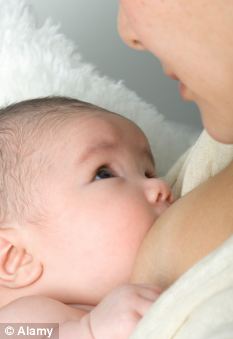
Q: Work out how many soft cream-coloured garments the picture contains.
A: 1